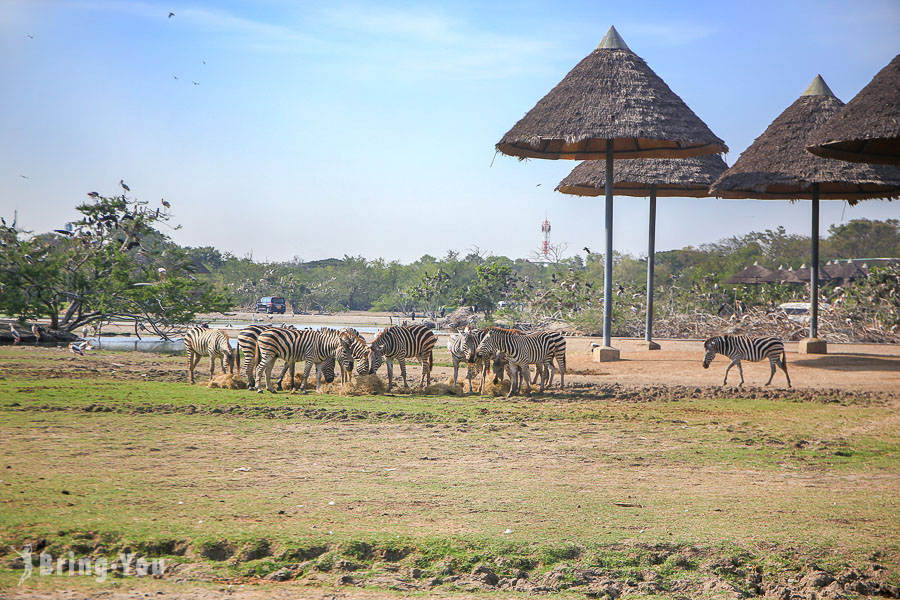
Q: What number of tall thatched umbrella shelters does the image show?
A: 4